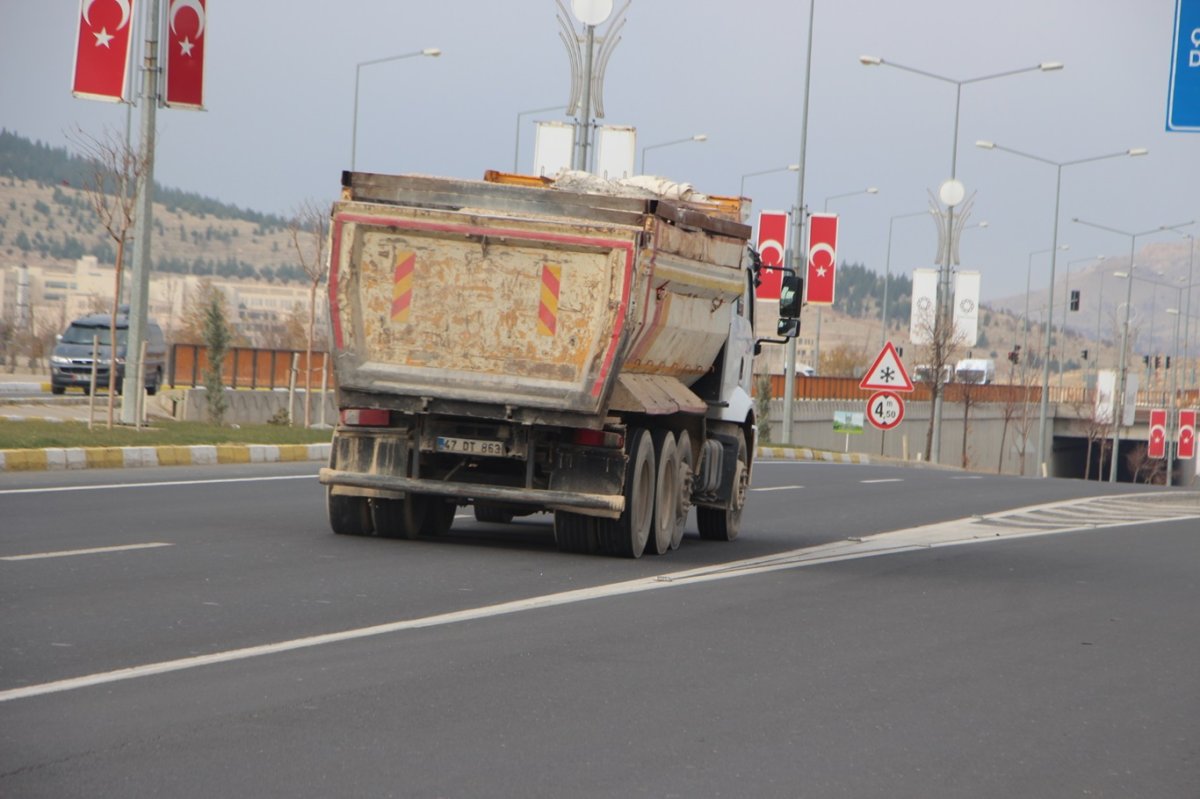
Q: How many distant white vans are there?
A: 2